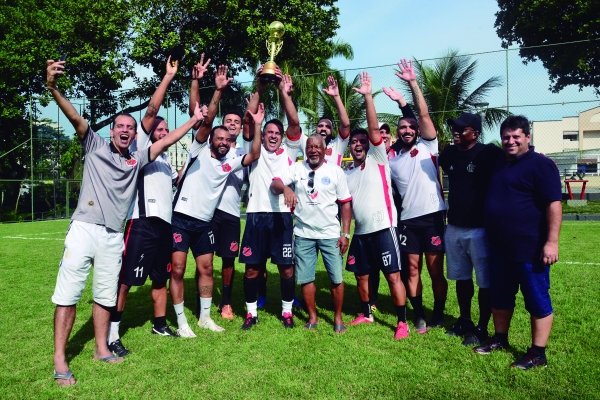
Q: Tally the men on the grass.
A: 12